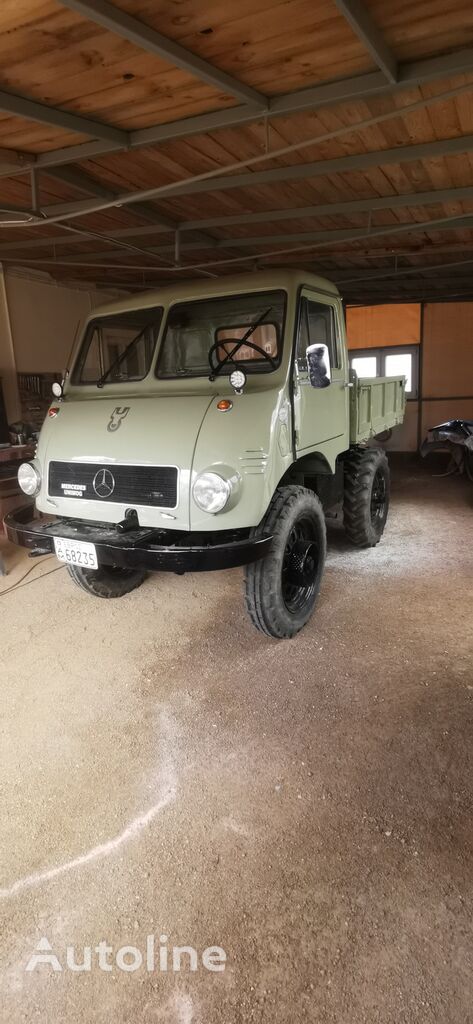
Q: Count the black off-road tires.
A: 3